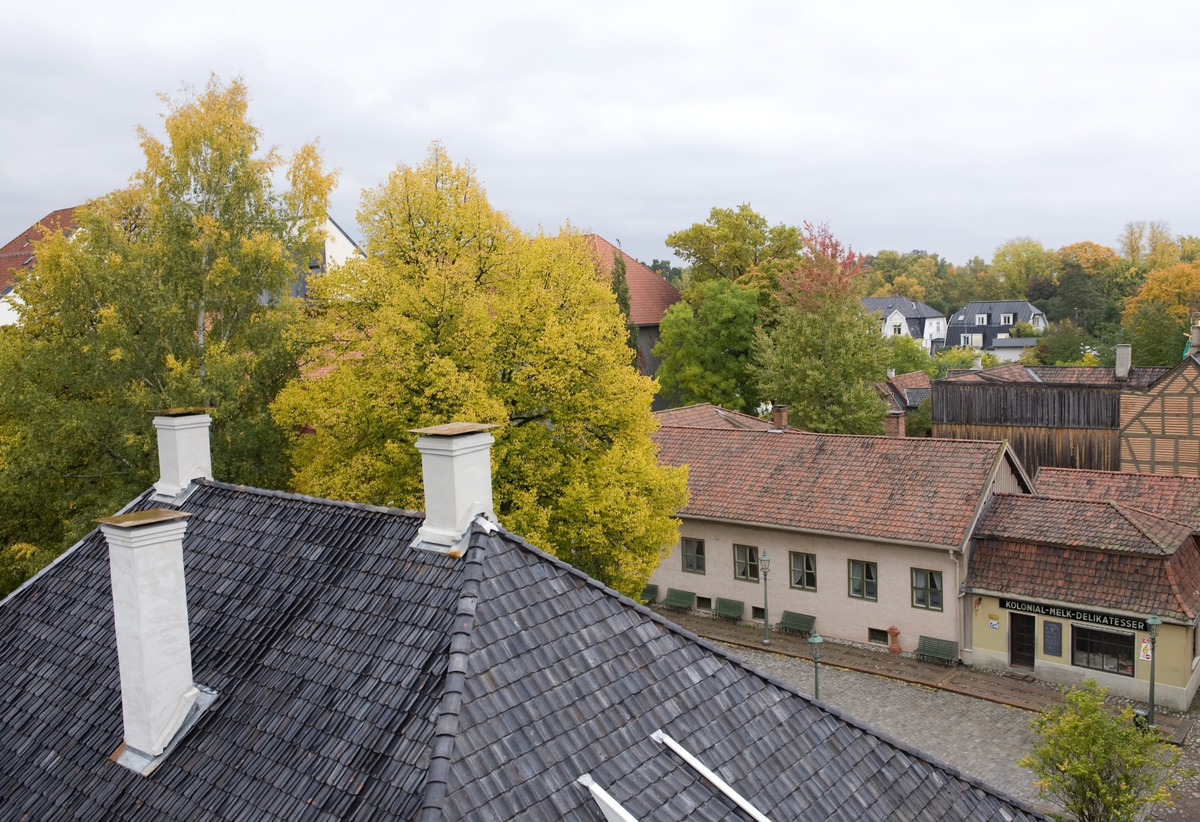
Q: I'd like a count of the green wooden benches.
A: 5